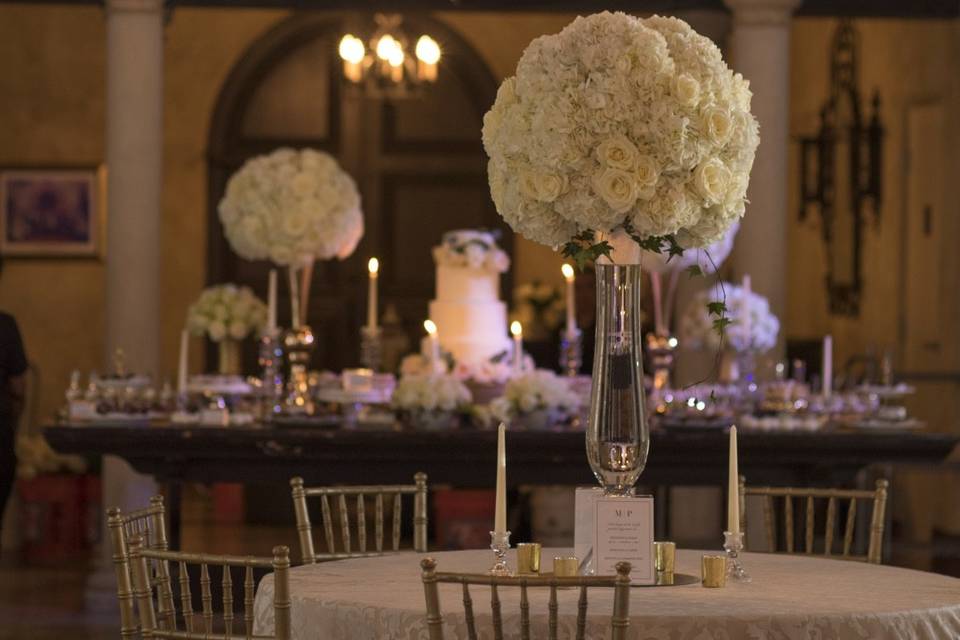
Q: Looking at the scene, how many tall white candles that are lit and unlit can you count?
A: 10